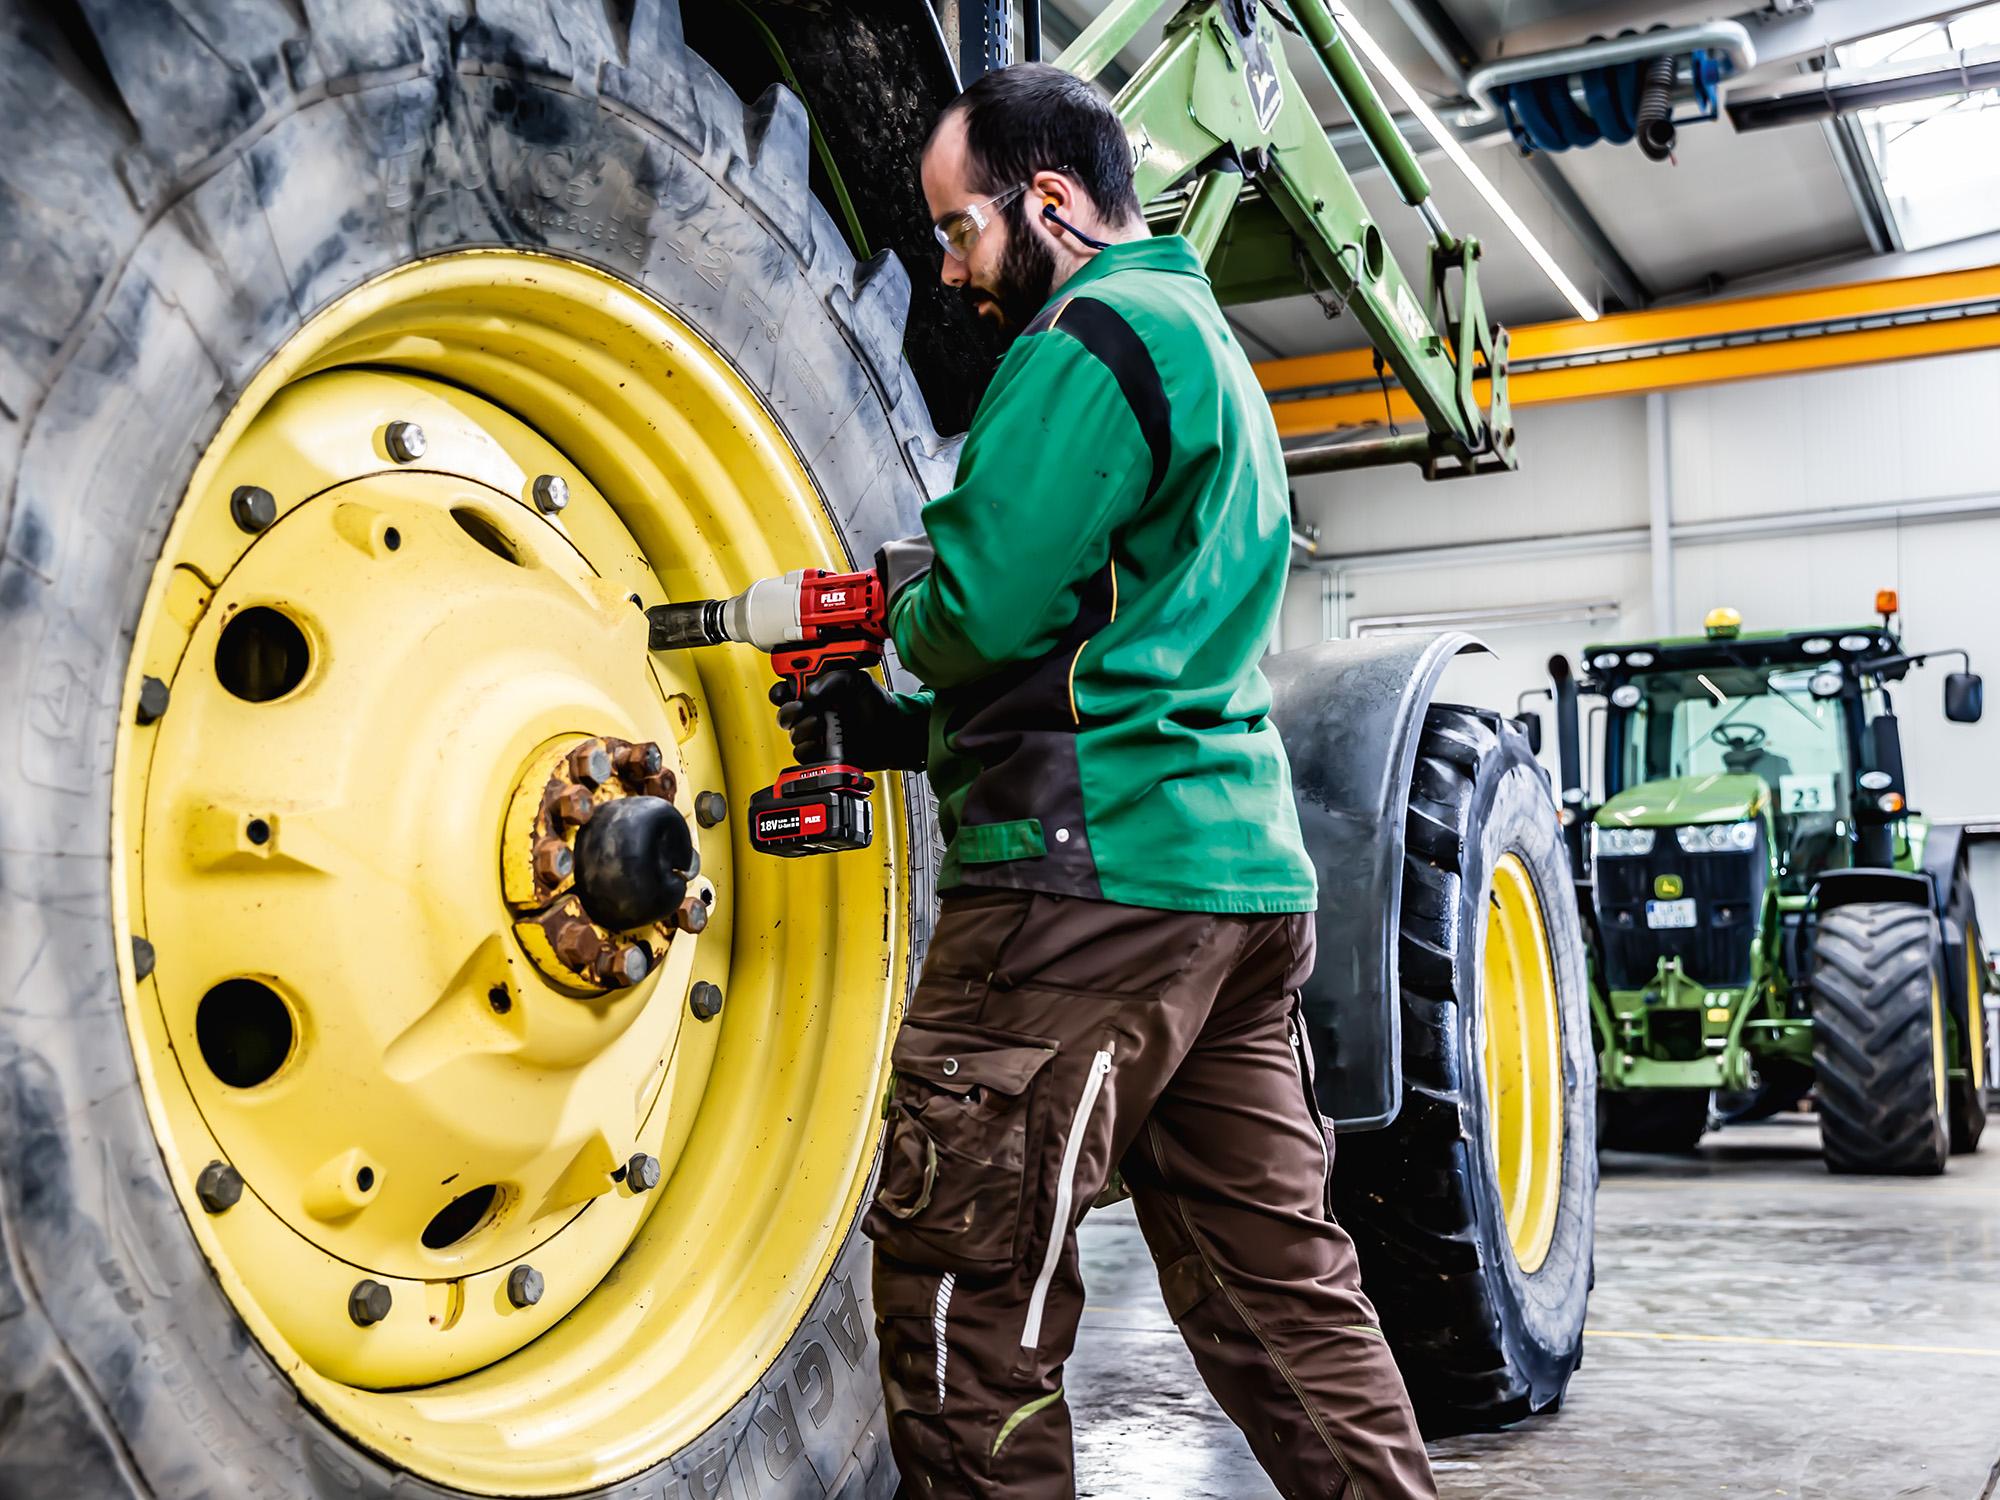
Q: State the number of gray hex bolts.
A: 11